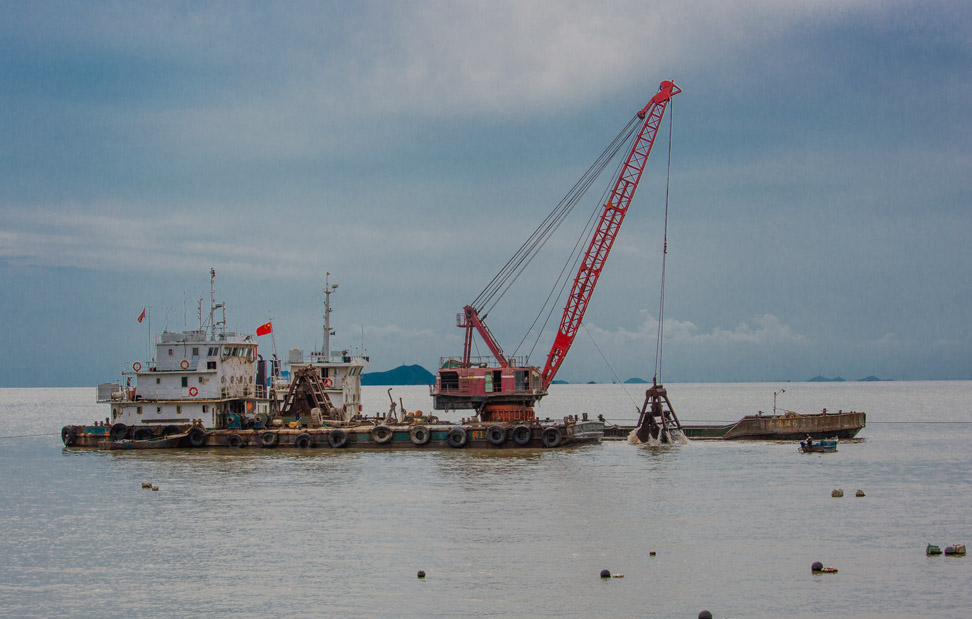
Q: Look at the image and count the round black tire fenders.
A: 15